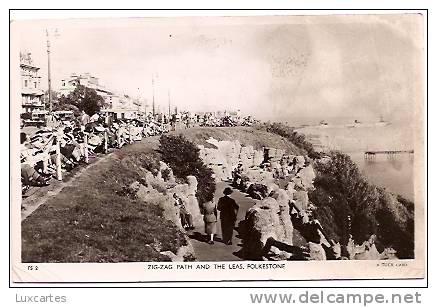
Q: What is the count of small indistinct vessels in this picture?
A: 3